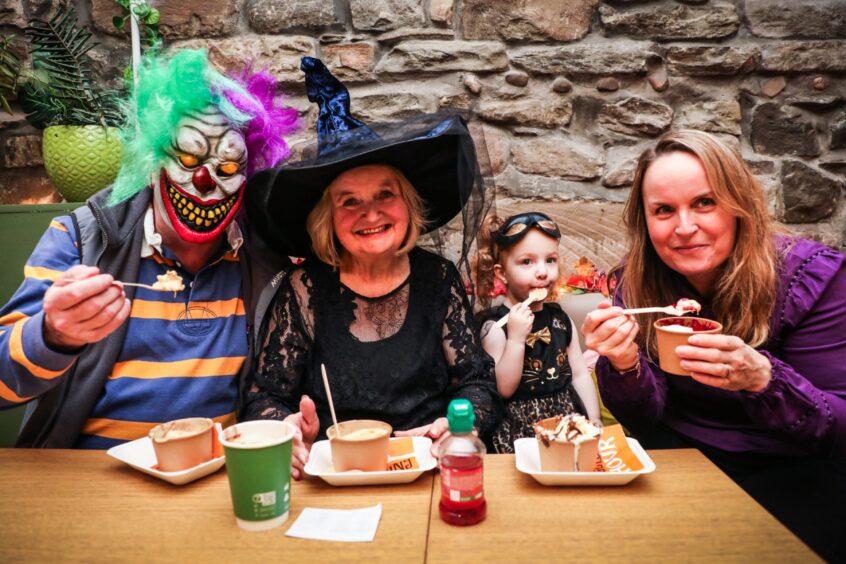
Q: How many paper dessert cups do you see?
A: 4